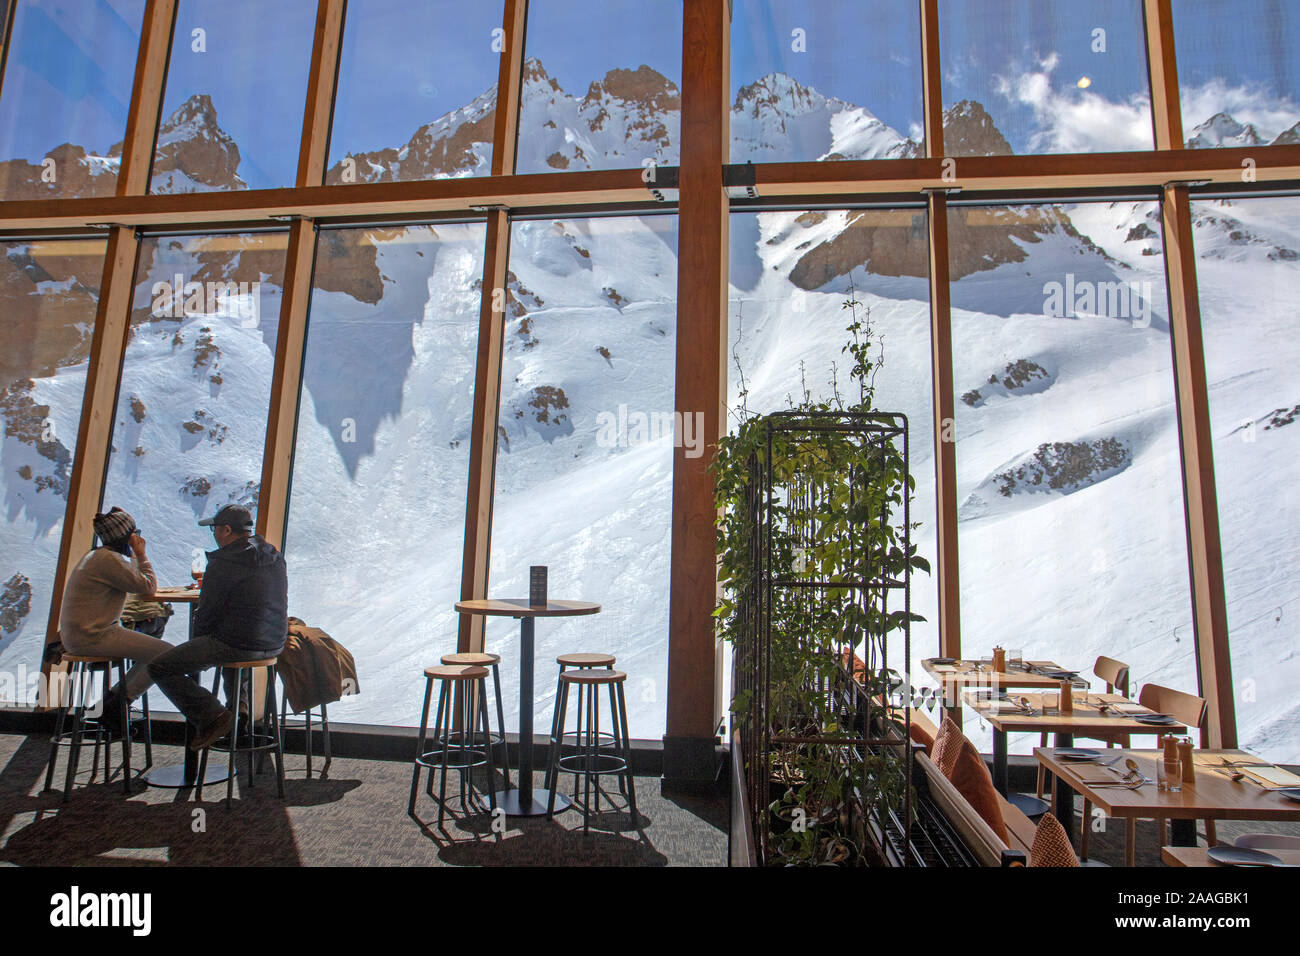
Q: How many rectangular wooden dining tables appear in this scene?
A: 4